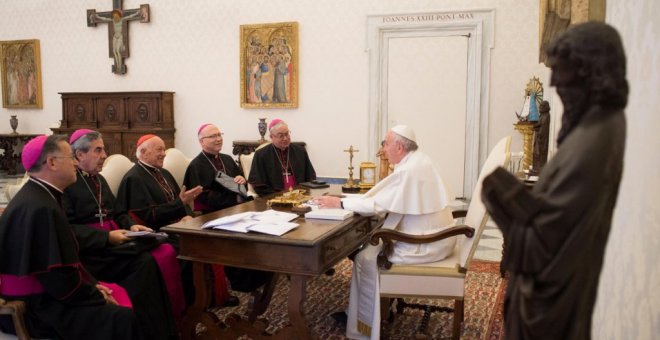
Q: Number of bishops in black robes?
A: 5